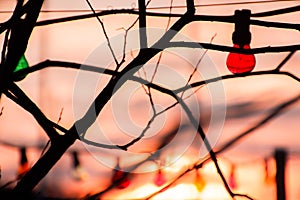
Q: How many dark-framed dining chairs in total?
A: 0